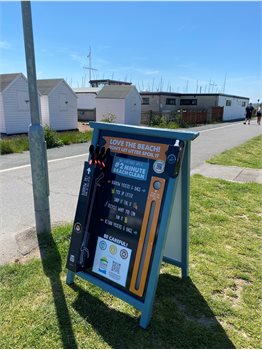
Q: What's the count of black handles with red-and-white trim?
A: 4